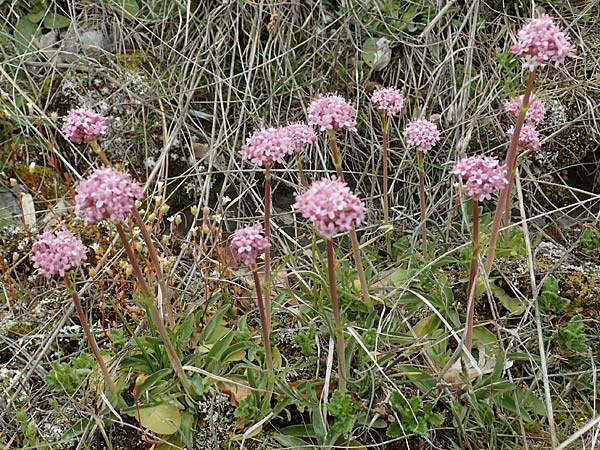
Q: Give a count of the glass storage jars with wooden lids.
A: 0